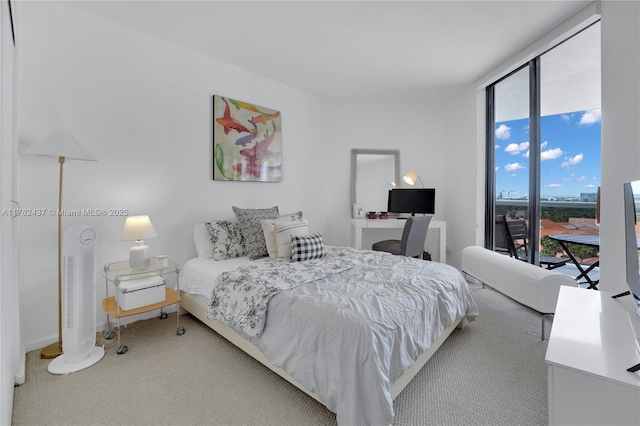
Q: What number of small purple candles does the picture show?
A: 2